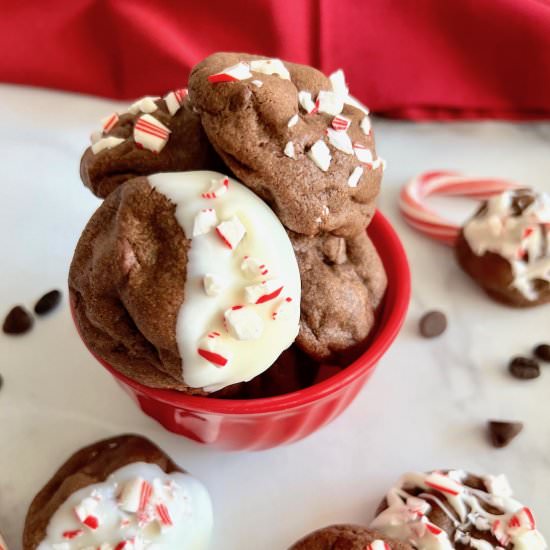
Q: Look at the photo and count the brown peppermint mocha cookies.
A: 8